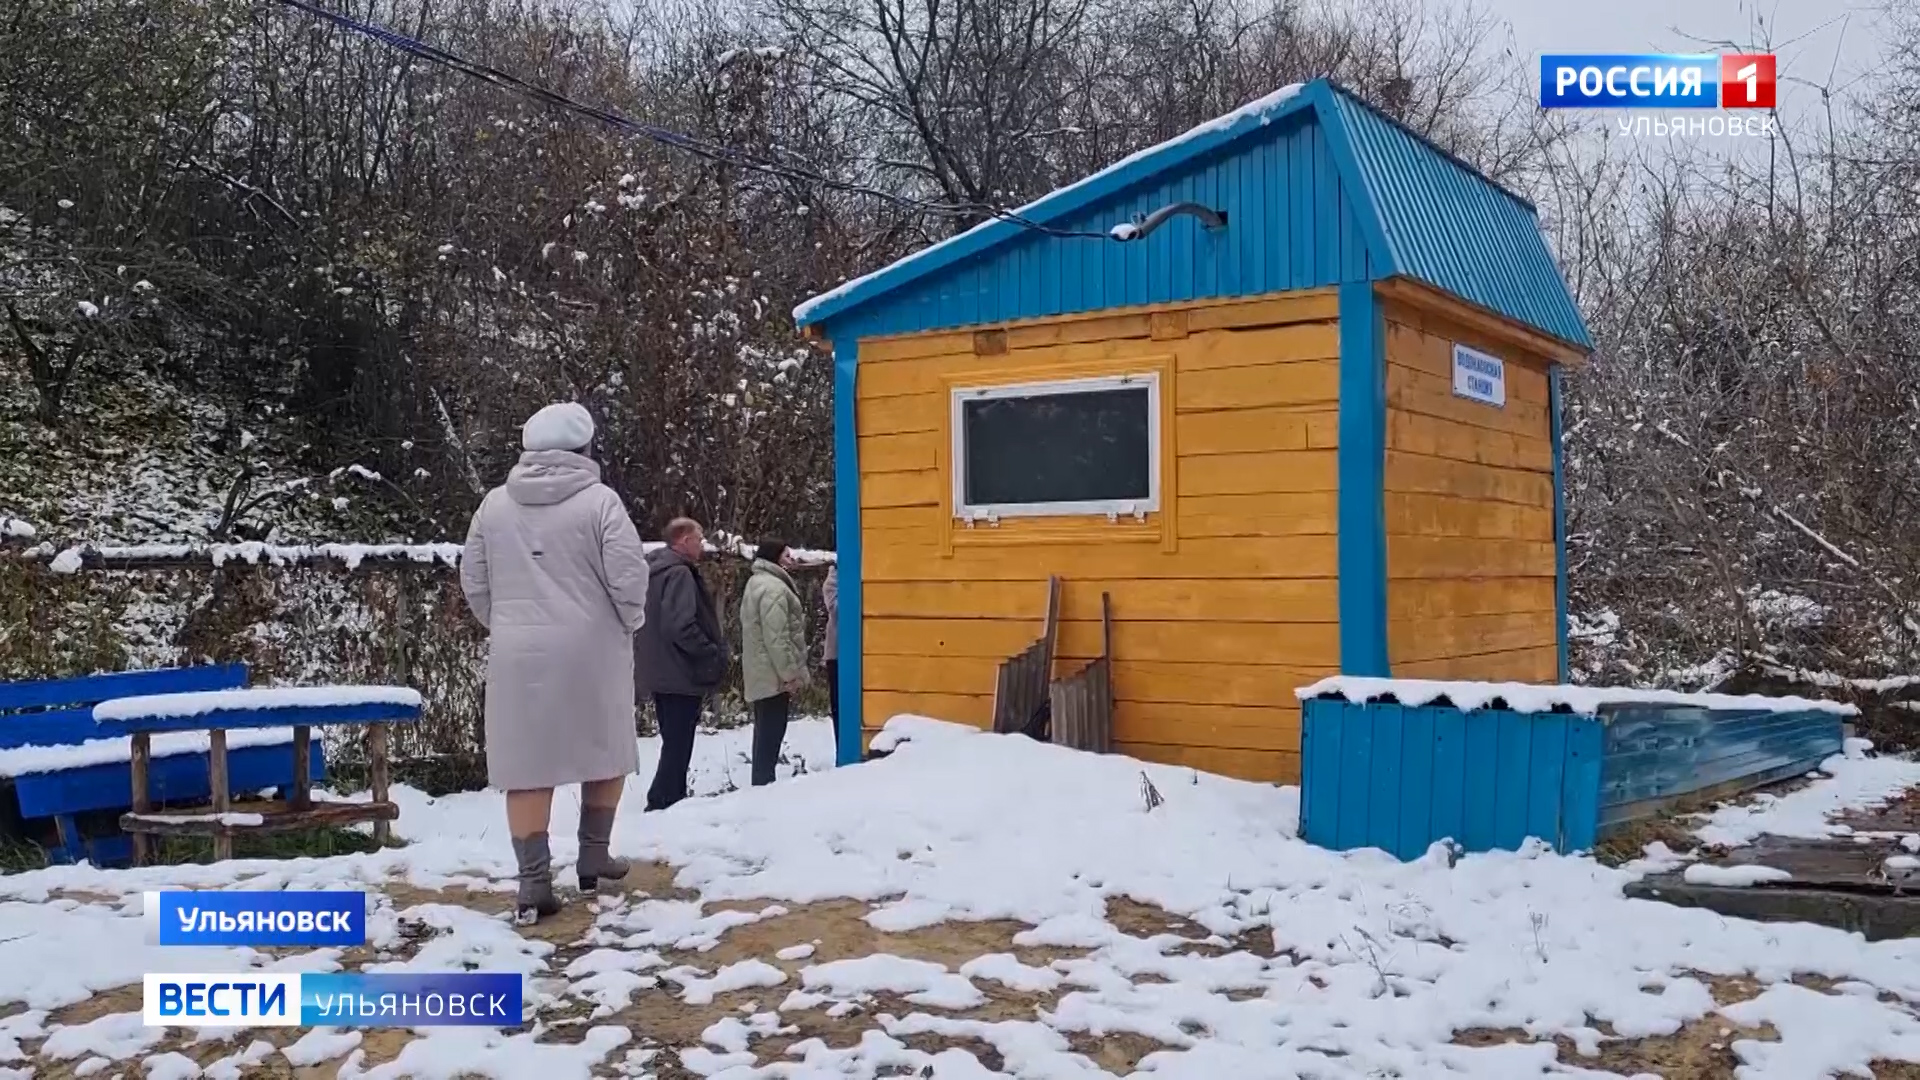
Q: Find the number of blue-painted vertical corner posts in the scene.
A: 3